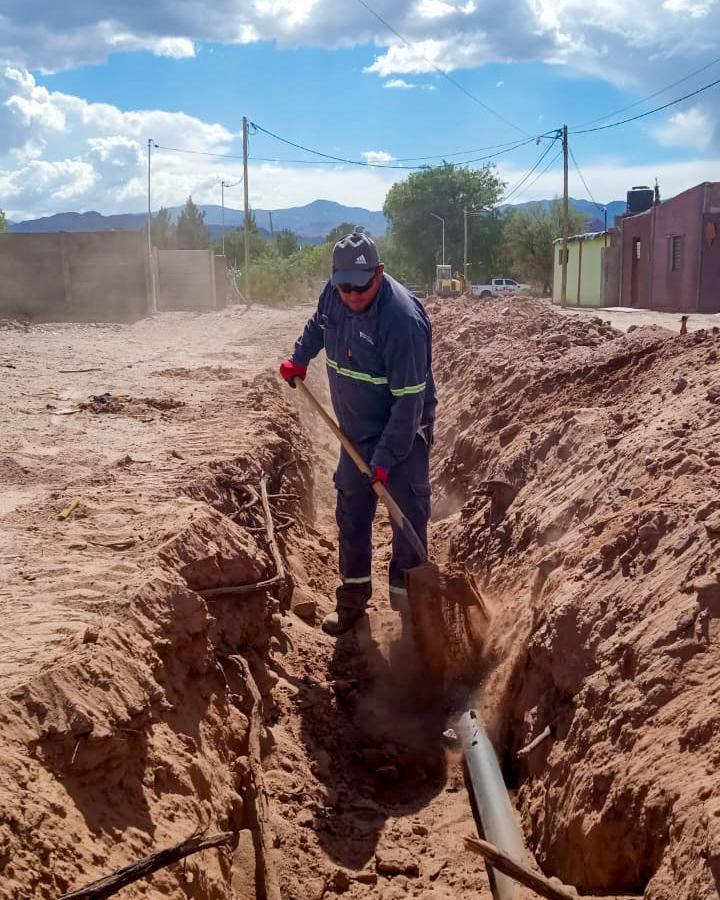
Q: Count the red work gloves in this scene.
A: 2